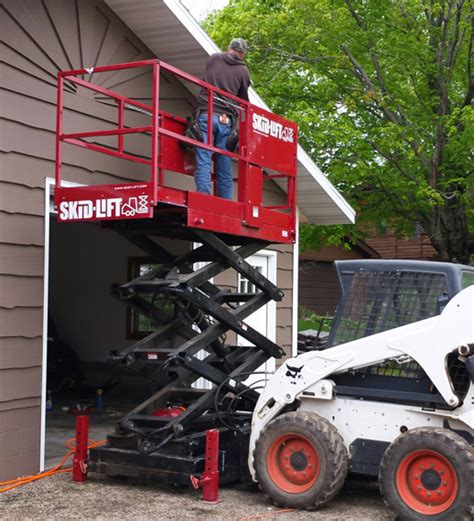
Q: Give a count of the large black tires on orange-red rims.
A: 2